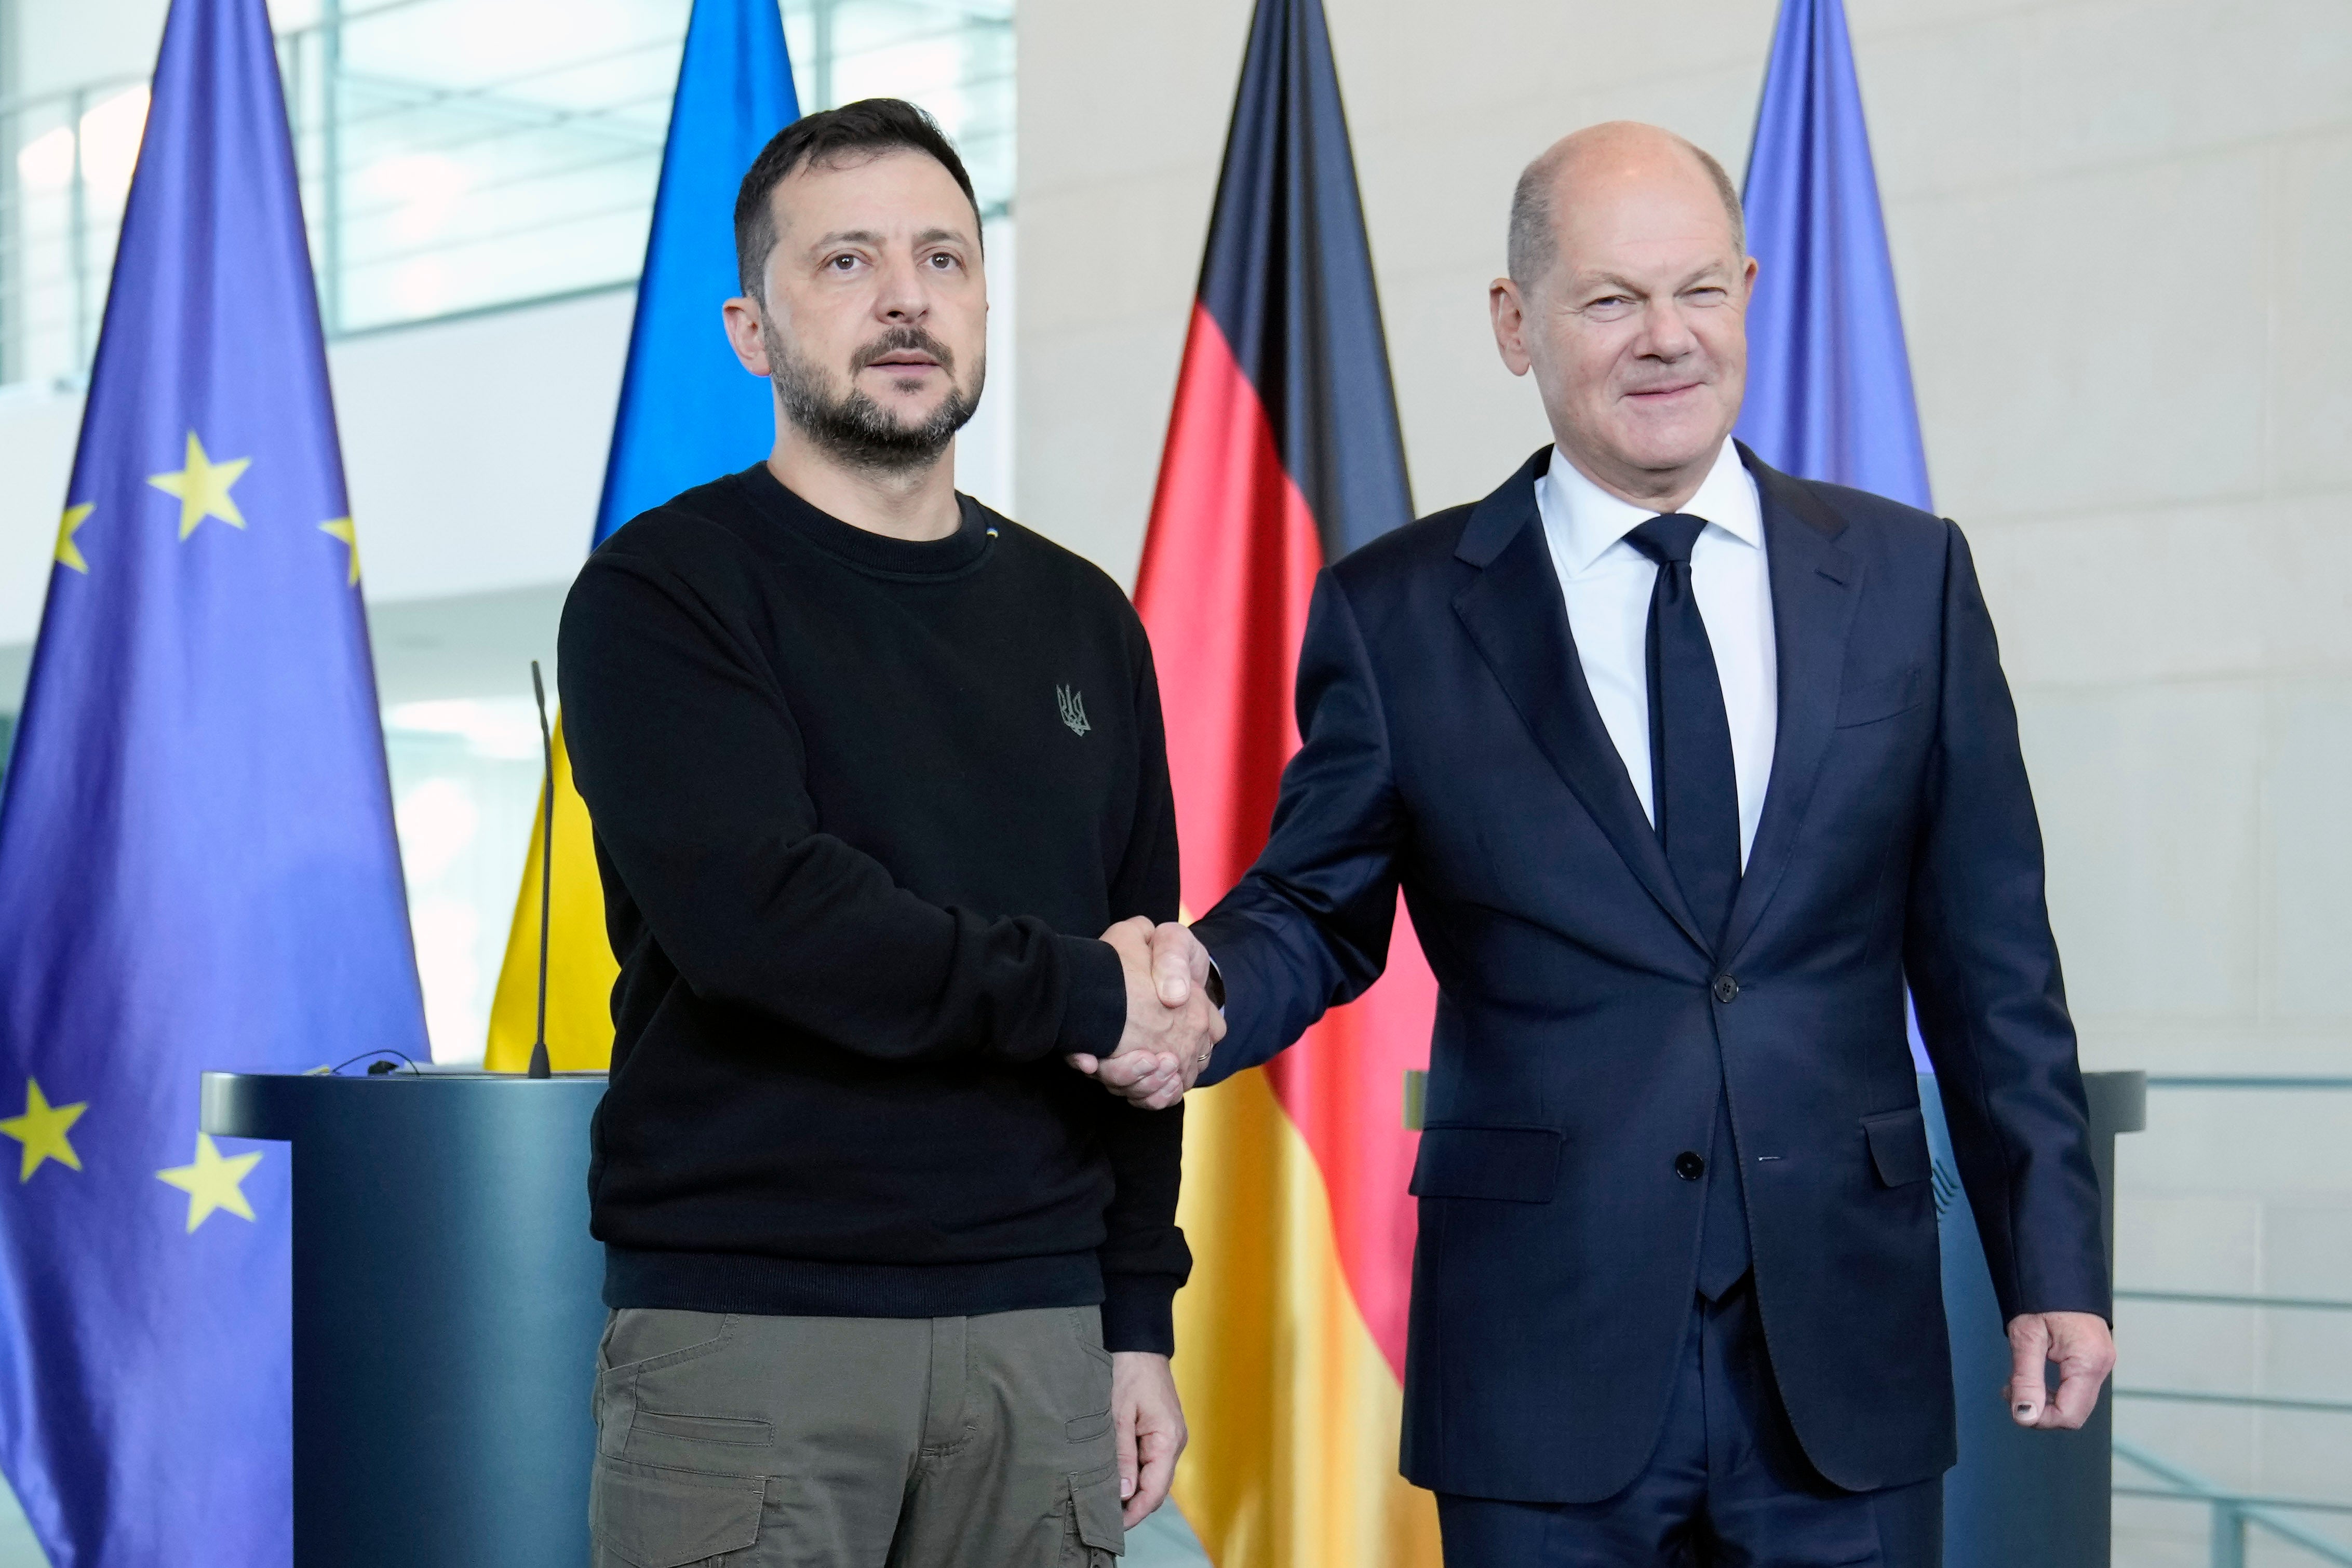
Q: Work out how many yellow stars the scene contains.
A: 5